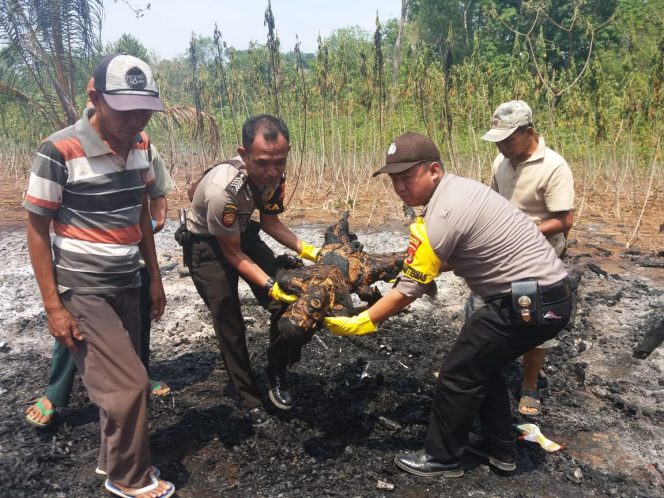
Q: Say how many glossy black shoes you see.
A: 4